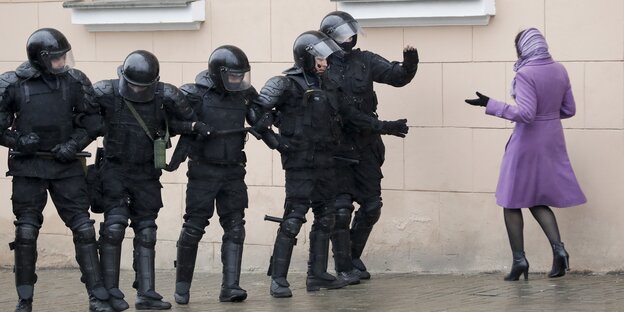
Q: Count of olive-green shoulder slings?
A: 1